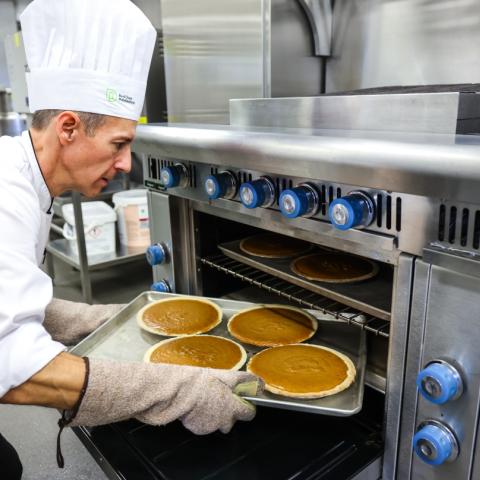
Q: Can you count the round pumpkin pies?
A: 6